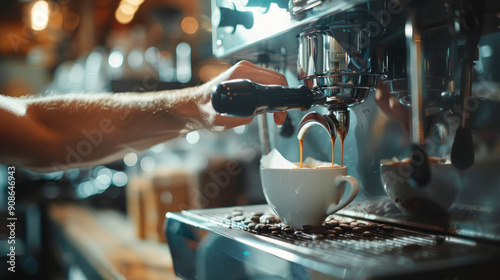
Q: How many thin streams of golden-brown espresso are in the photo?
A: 3